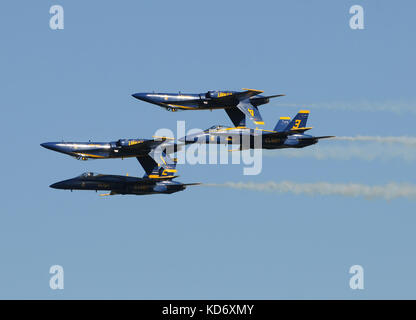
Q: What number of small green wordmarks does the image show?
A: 0